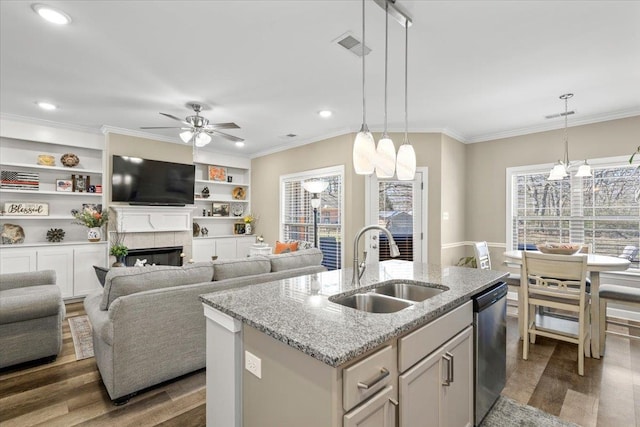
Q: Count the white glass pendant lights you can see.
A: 3